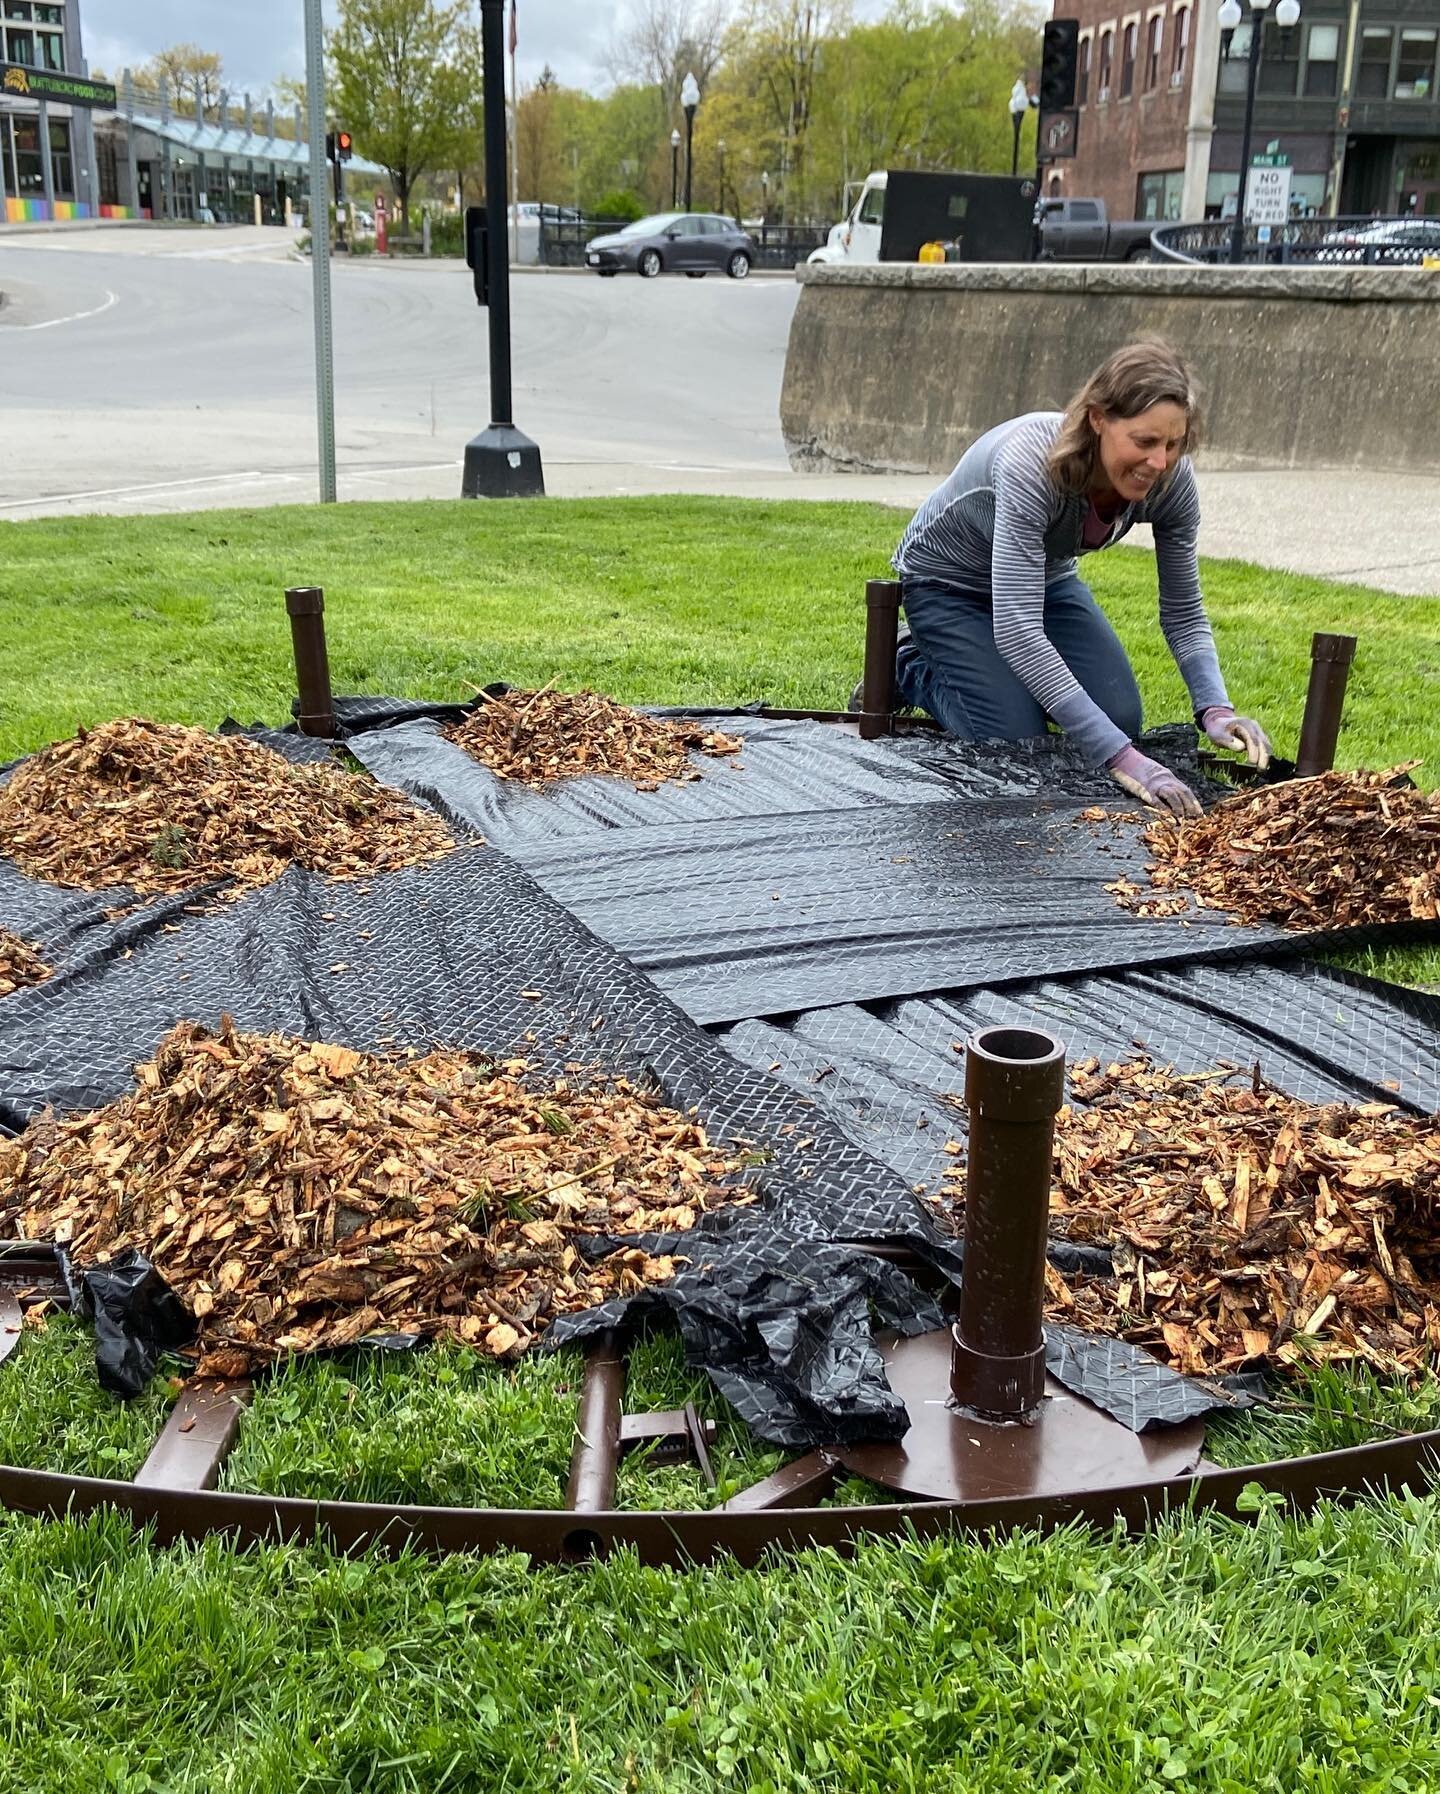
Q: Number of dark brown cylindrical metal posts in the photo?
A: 4